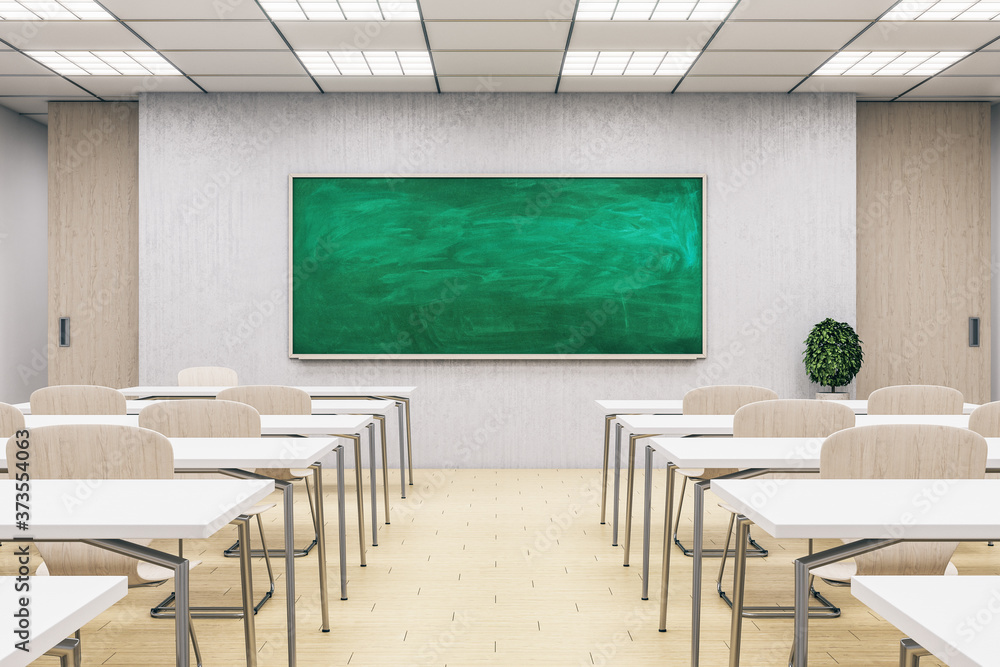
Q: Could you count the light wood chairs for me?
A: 11